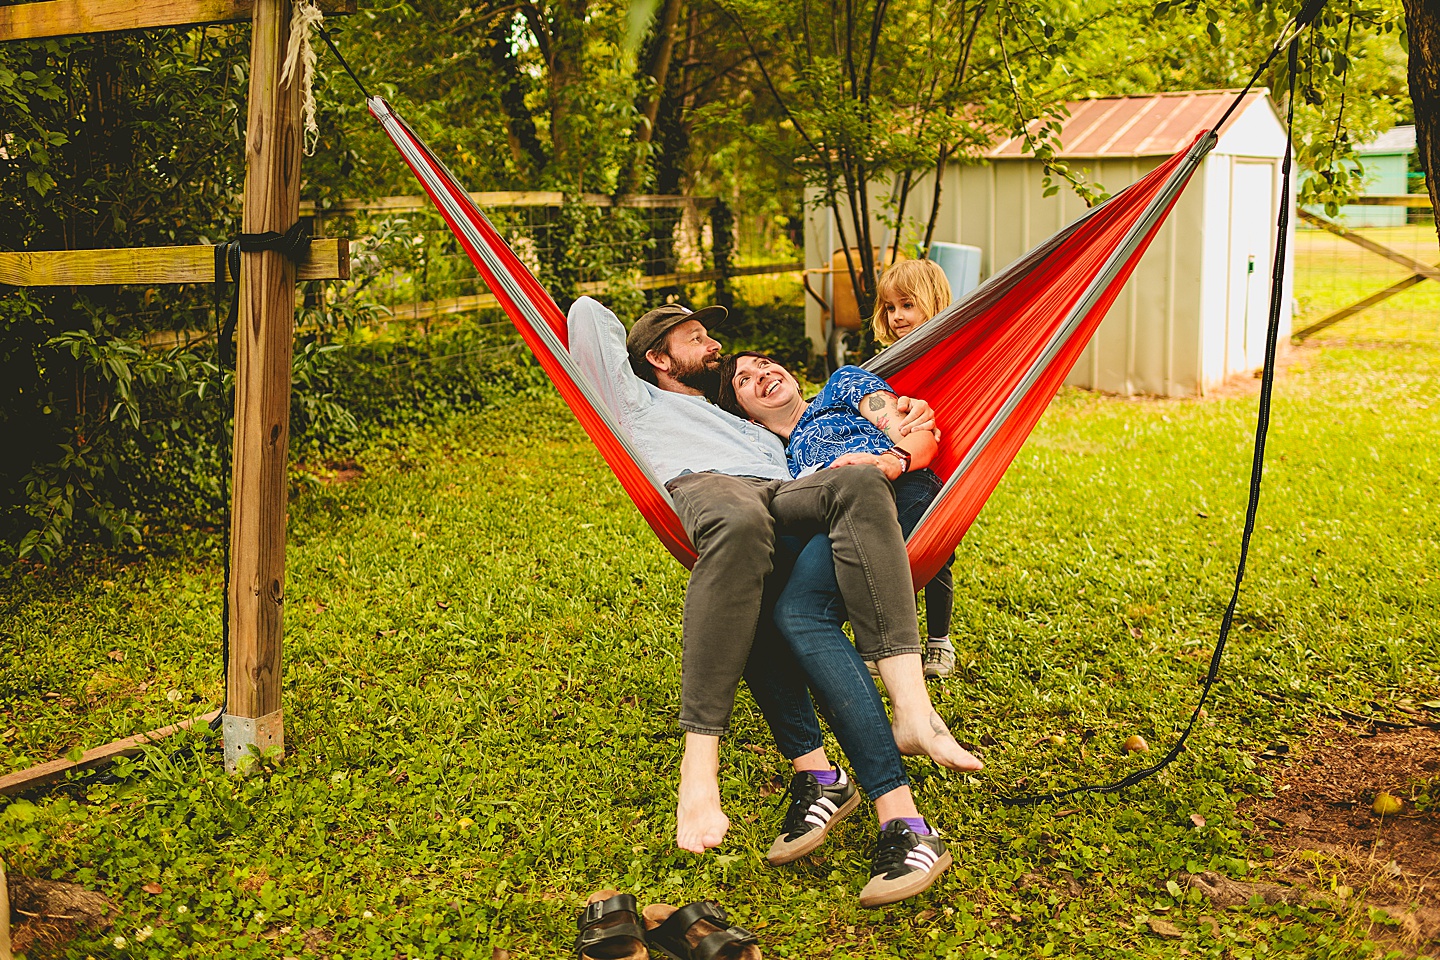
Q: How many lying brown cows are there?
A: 0